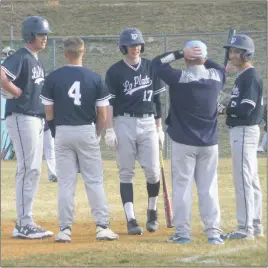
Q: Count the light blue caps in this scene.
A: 1